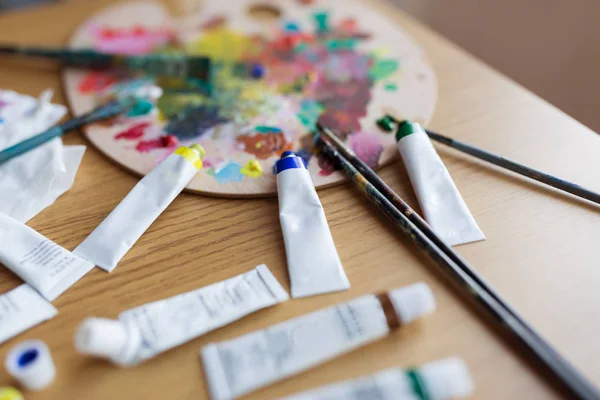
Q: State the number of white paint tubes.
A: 8